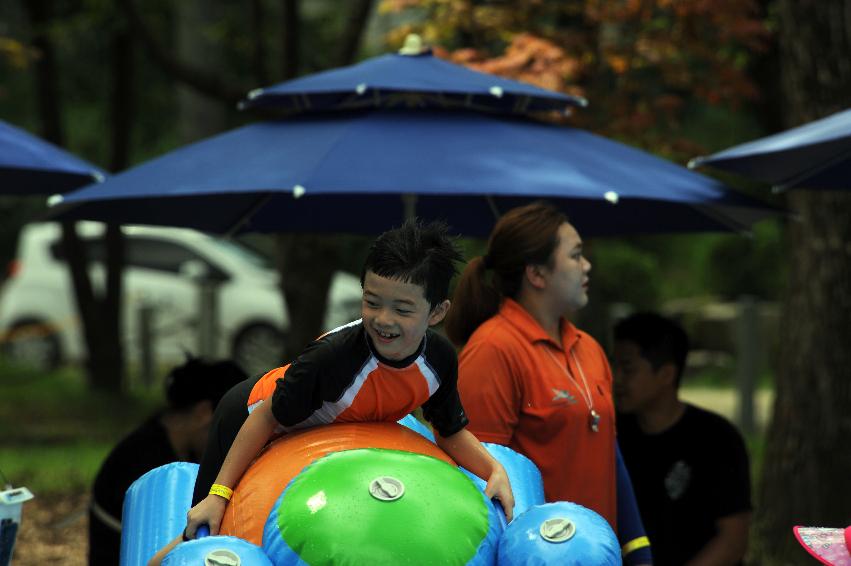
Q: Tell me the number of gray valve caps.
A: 3